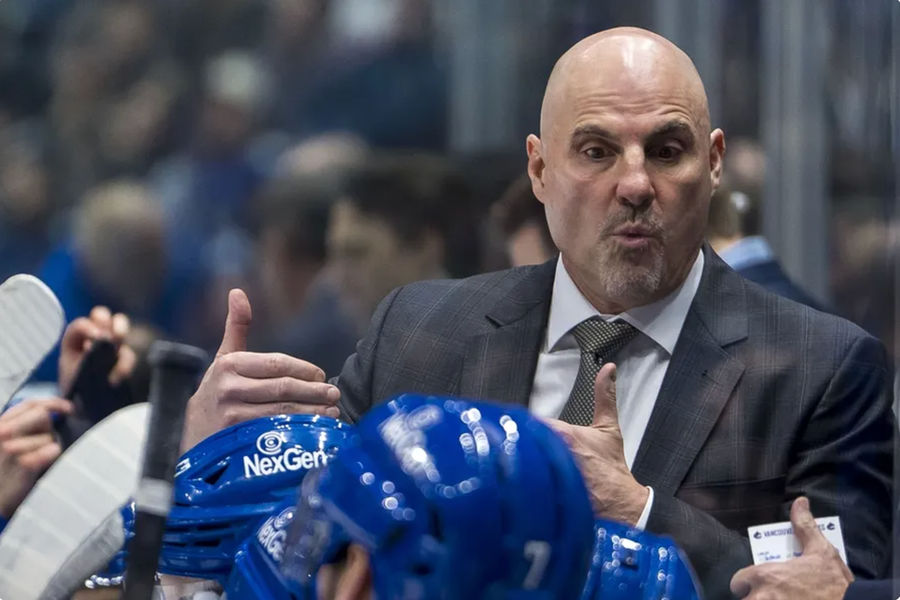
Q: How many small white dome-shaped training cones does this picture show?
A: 0